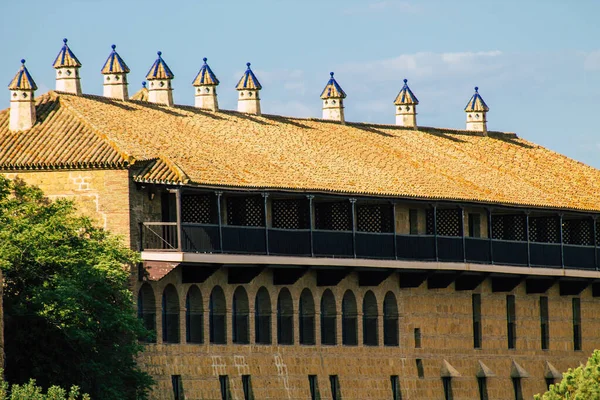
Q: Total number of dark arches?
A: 12